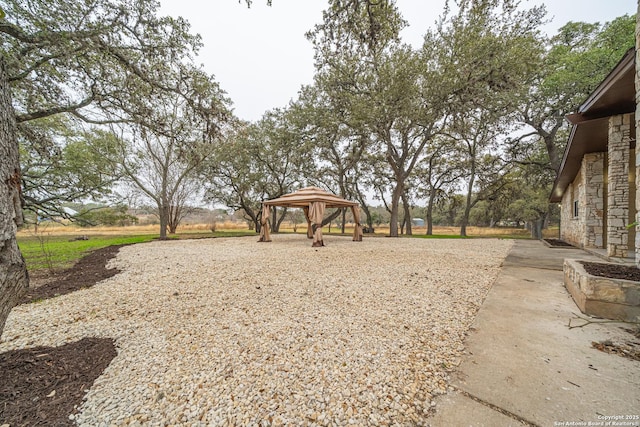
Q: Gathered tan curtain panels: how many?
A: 4